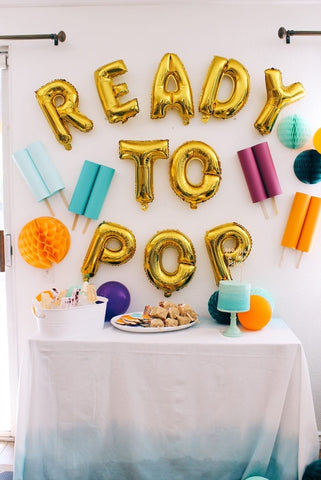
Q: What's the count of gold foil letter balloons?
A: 10